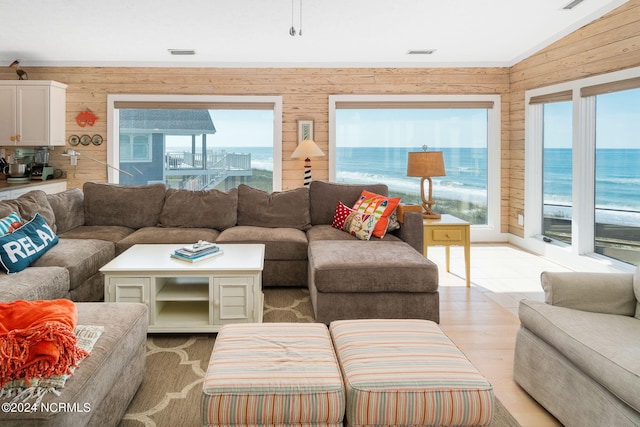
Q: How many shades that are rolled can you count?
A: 4